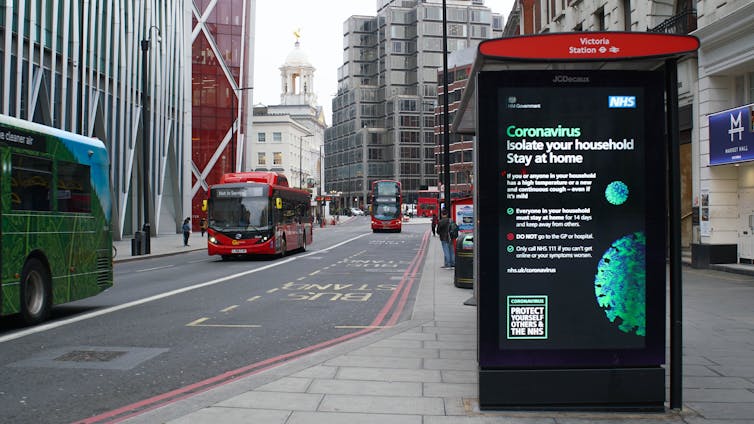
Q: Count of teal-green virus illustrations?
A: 2